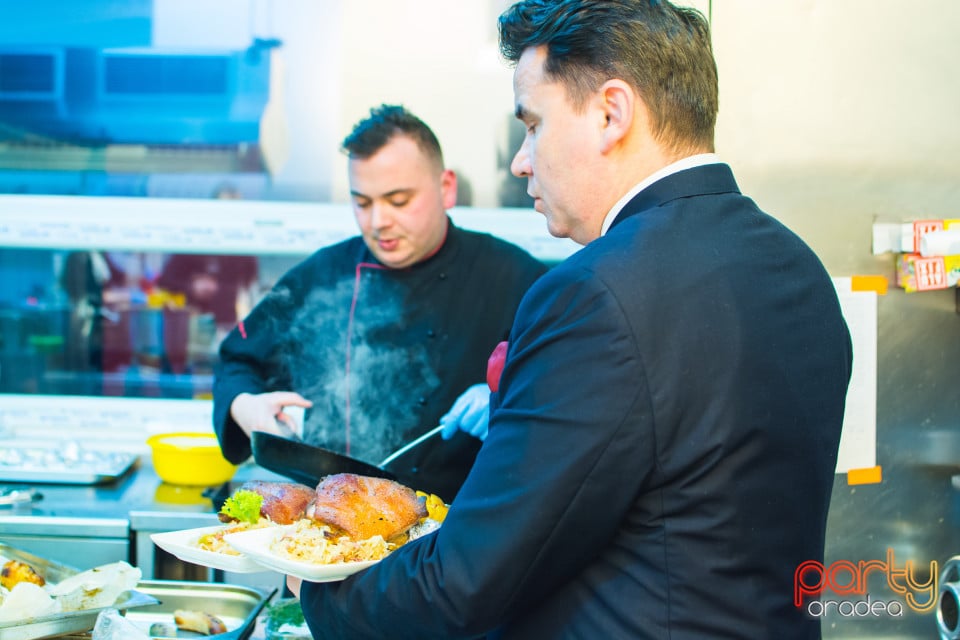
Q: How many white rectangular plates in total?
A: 2